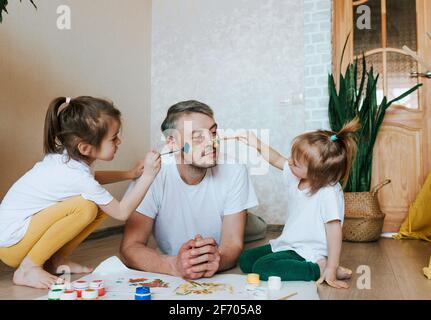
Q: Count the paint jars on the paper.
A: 9